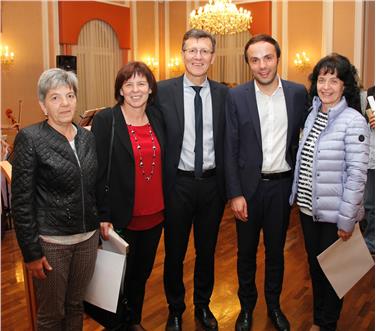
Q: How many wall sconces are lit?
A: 4